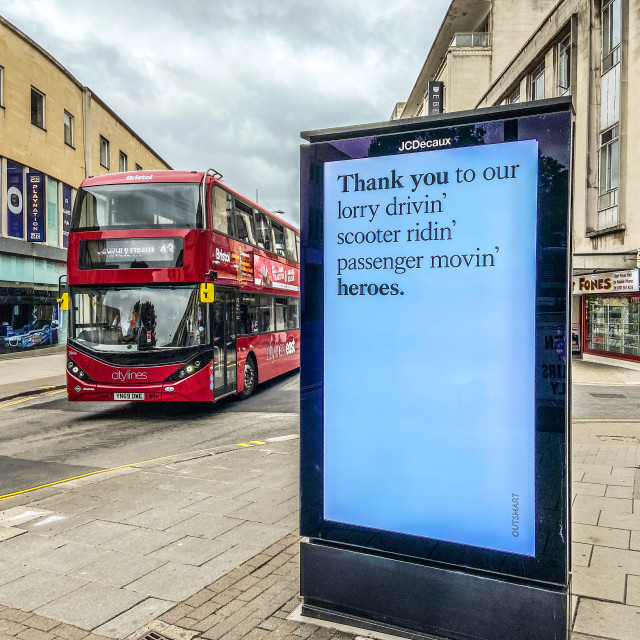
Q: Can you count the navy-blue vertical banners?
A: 3